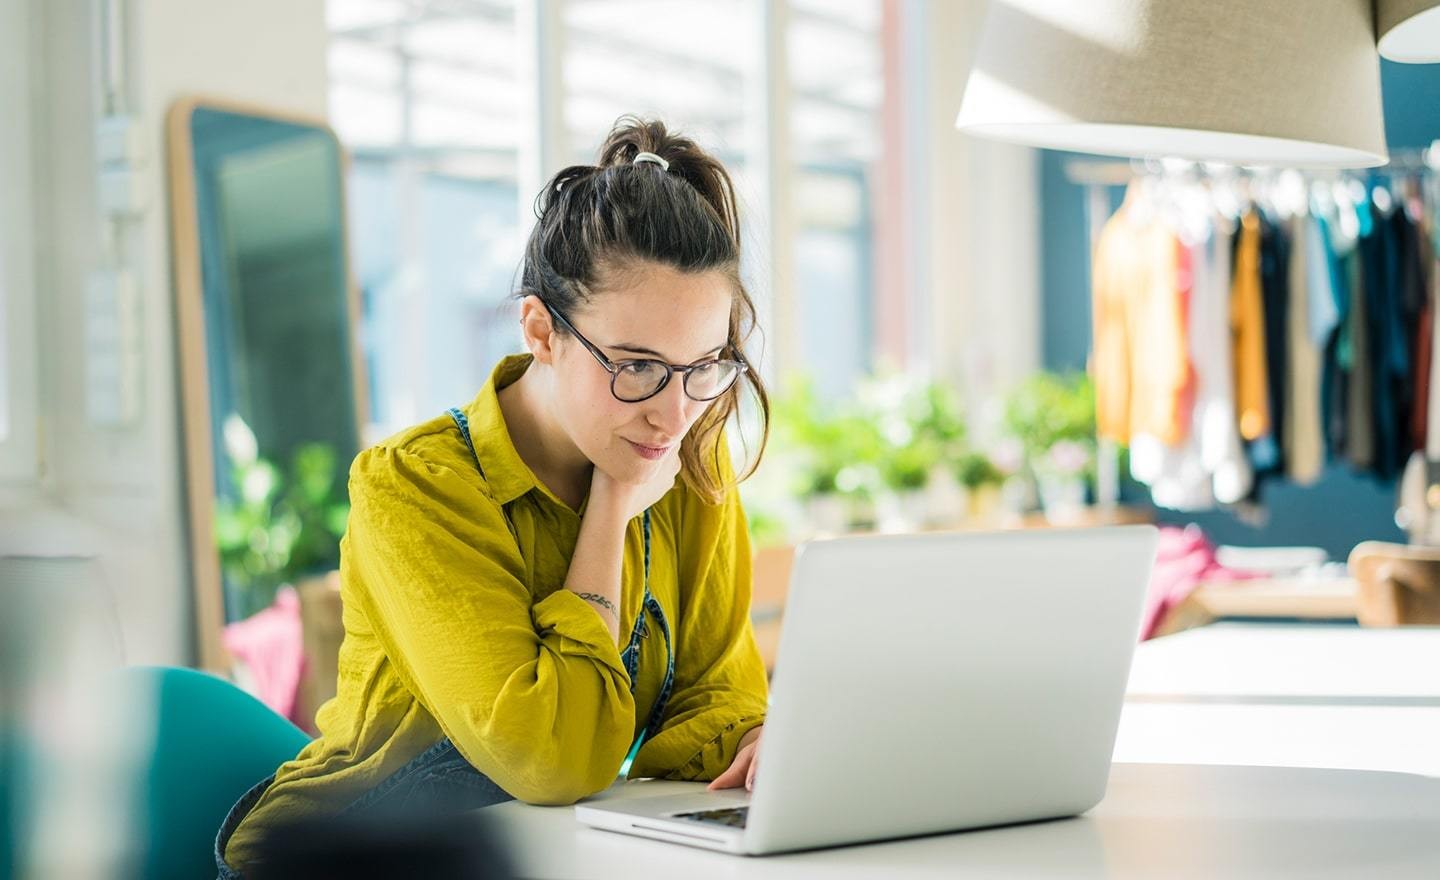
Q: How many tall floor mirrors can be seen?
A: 1